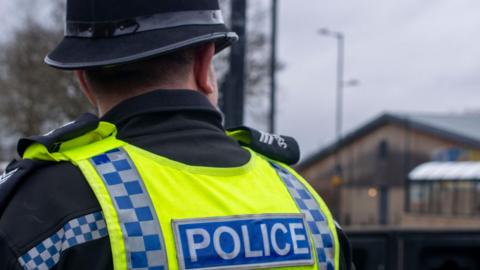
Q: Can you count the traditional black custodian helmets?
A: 1